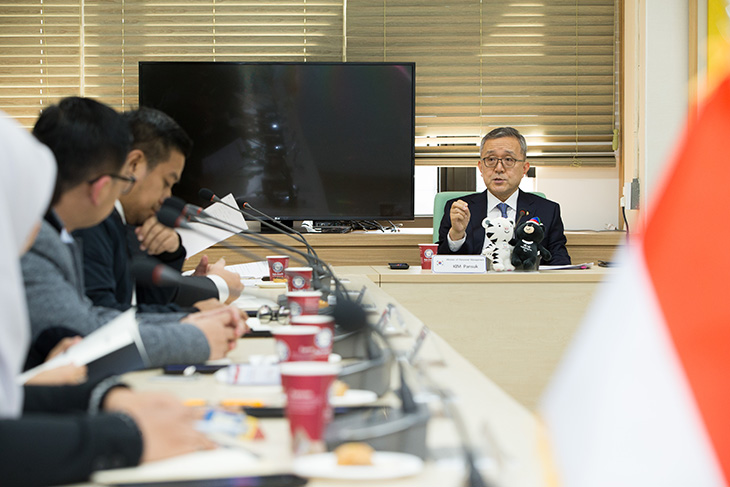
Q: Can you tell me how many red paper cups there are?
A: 7